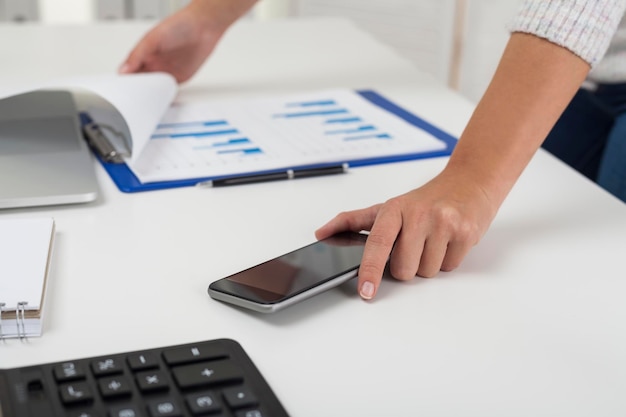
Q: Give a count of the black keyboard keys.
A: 14